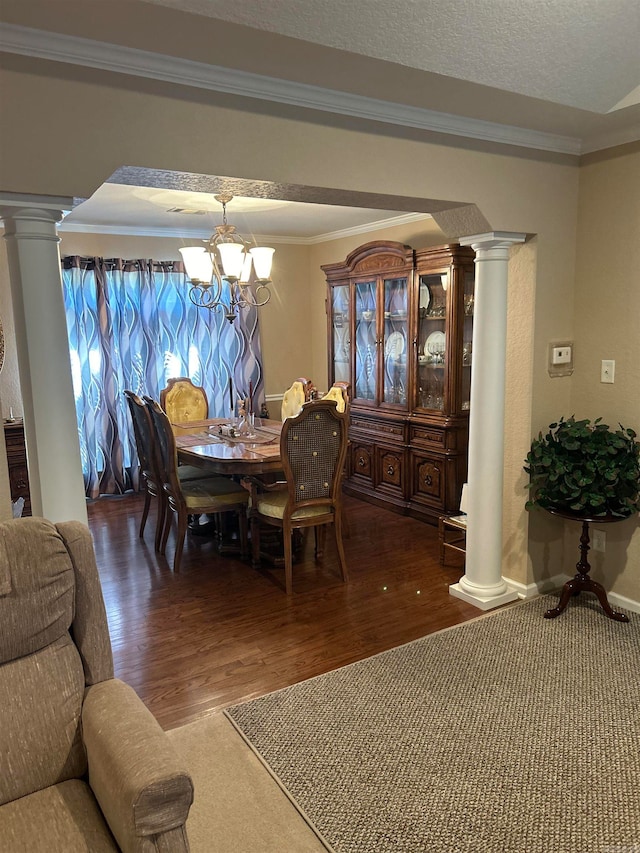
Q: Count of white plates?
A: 3